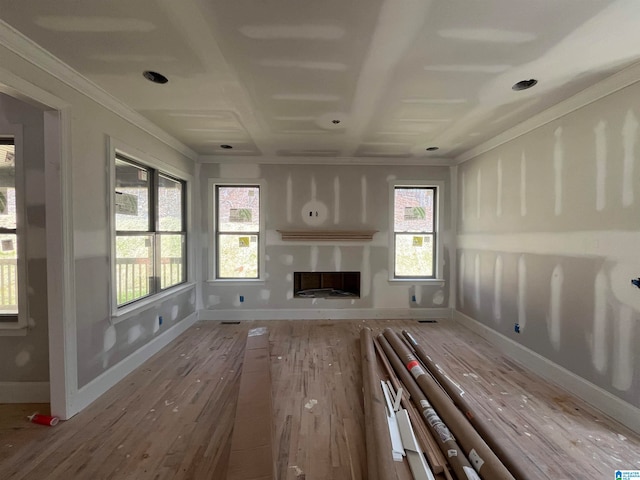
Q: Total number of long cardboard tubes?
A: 4